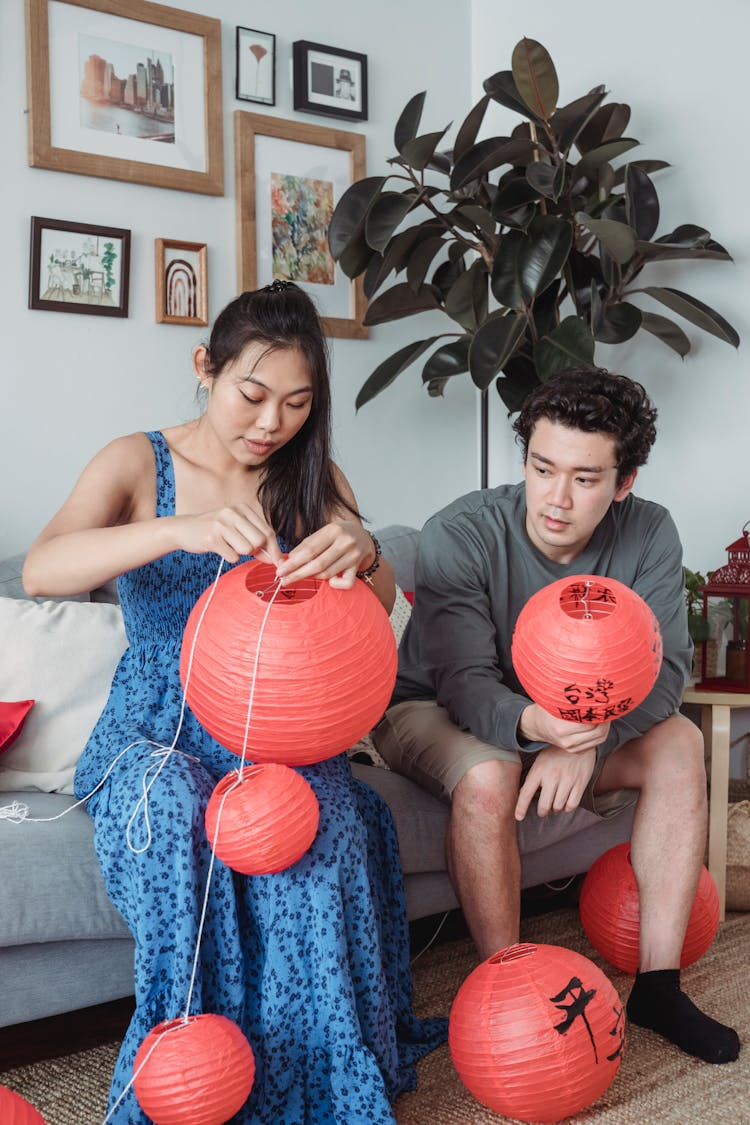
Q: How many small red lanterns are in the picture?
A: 2